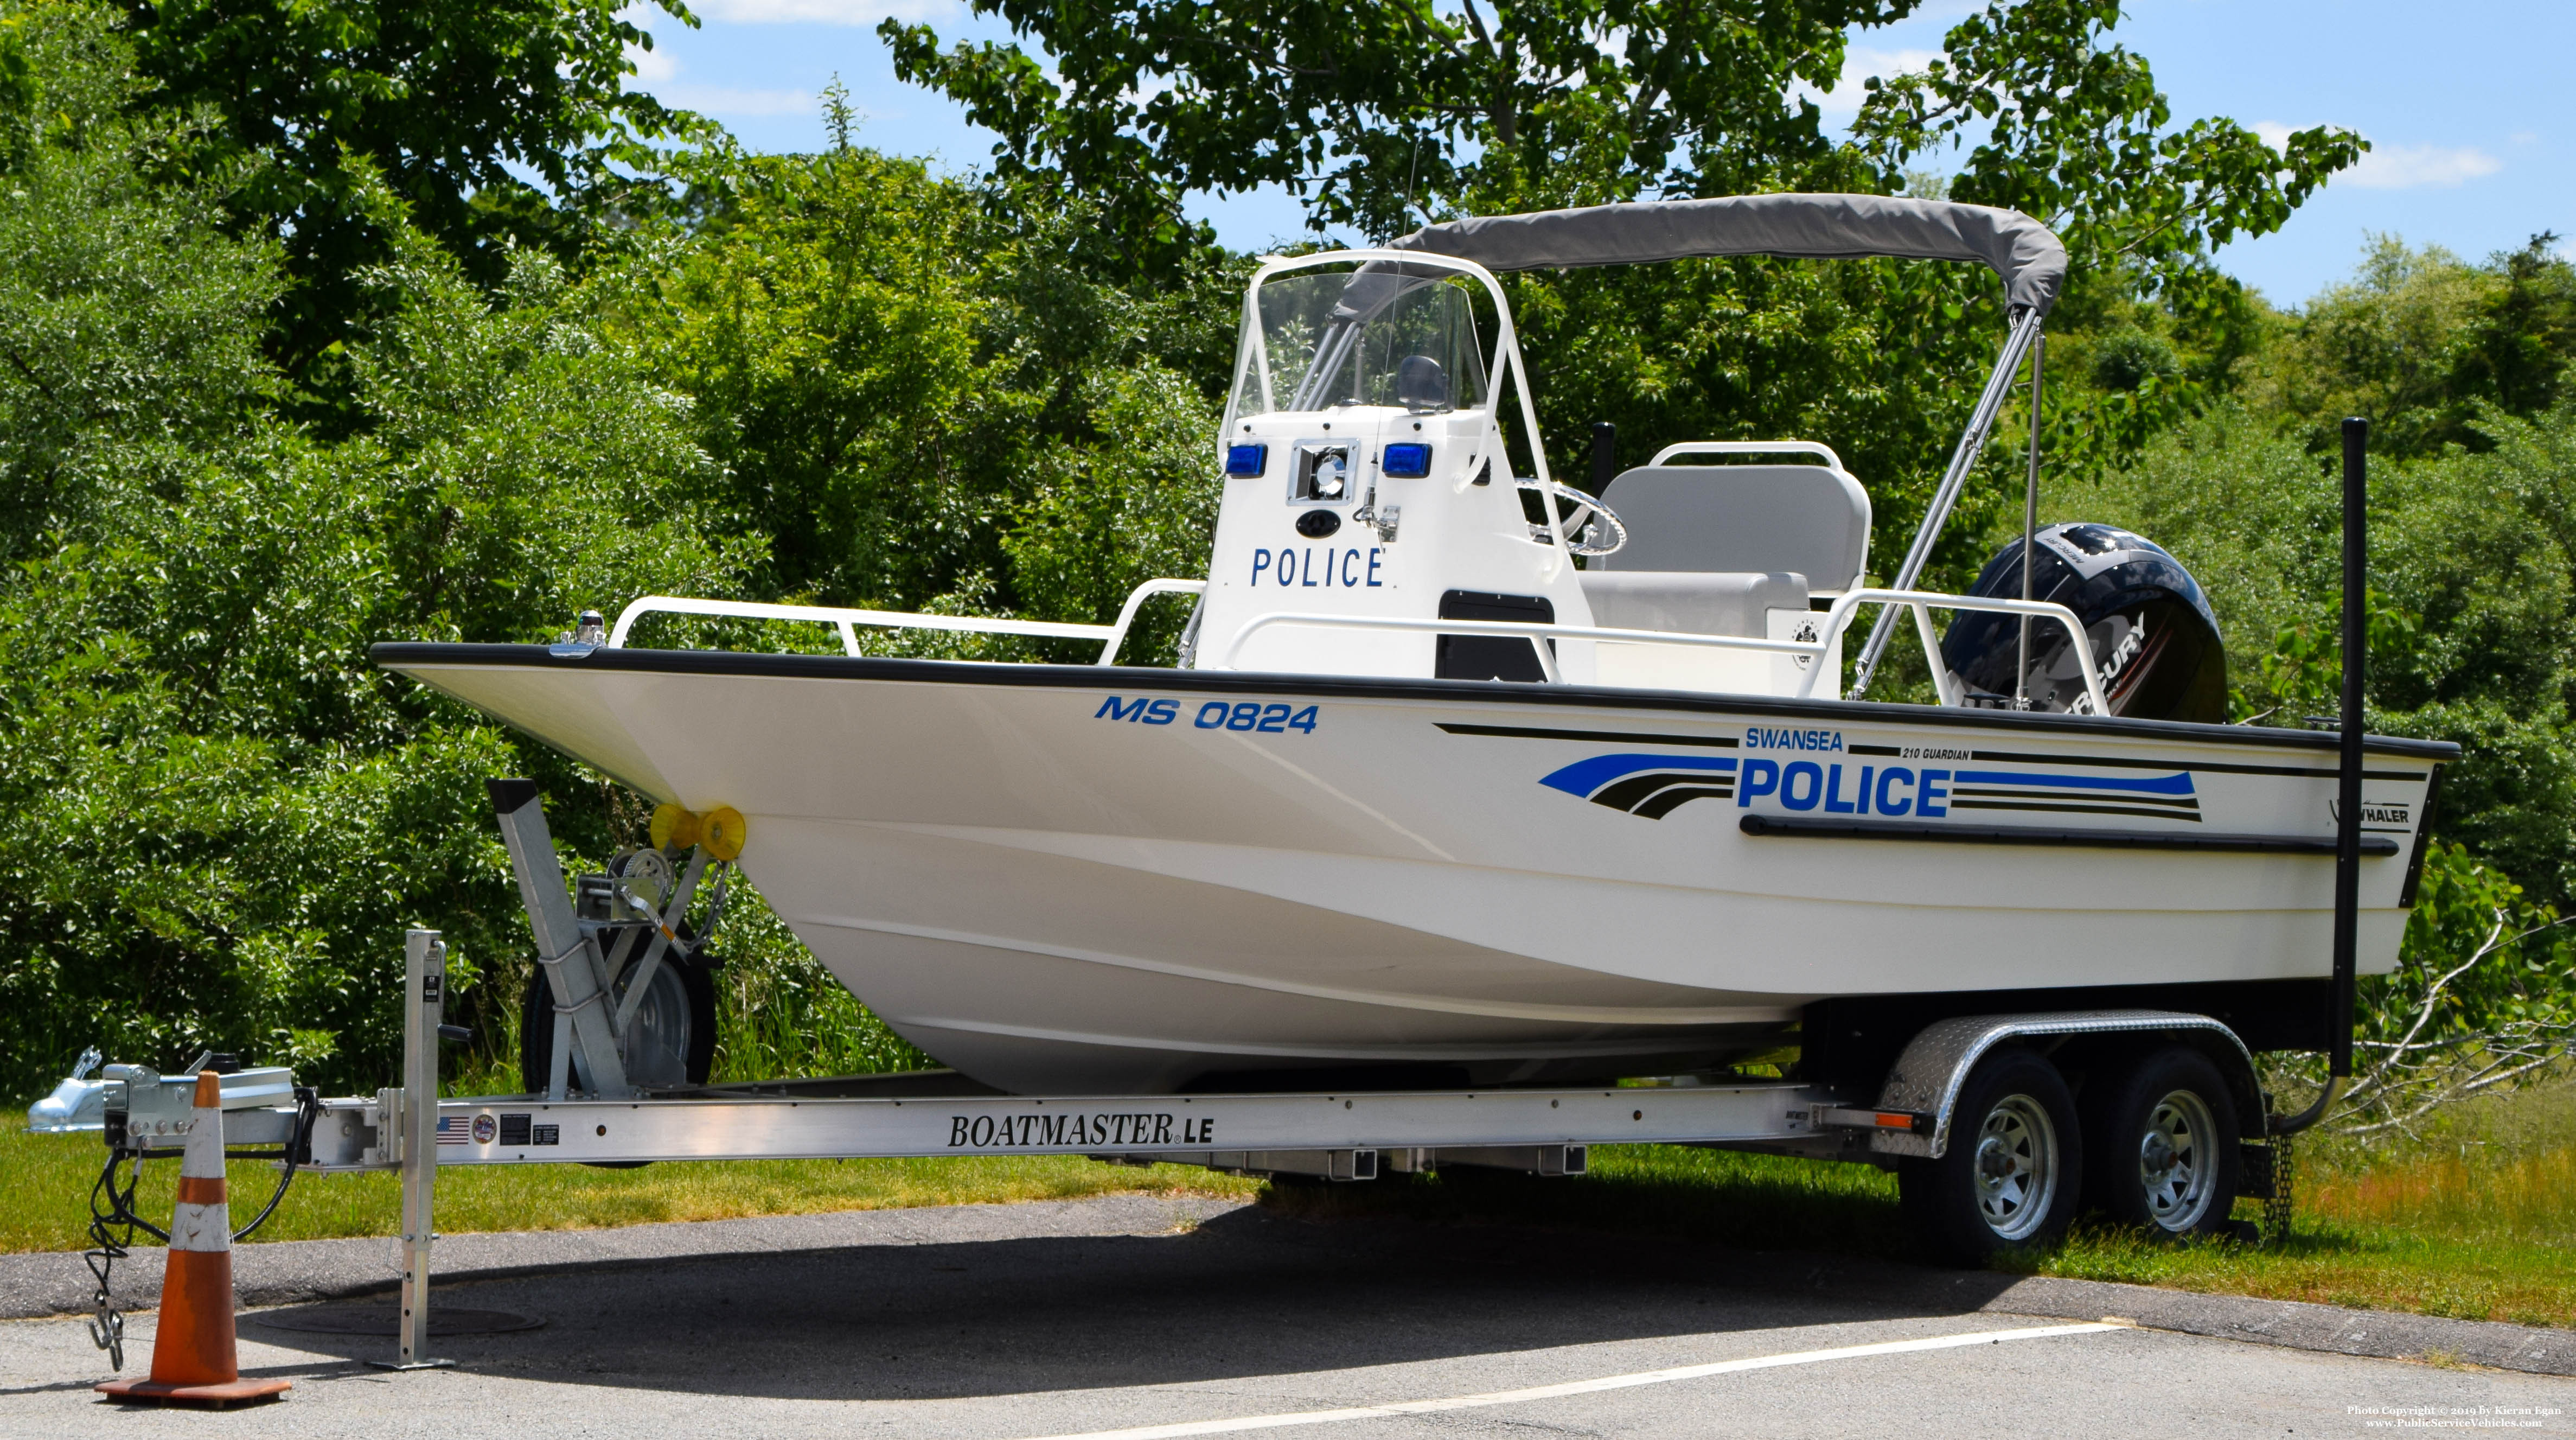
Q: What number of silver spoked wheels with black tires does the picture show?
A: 2